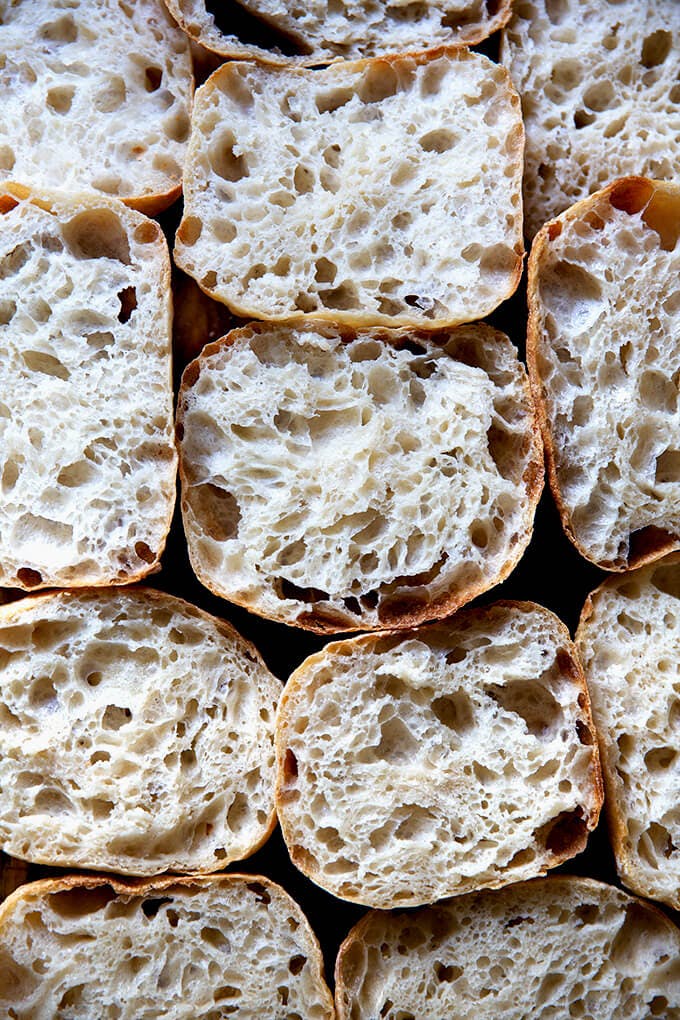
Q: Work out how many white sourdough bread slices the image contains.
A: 12